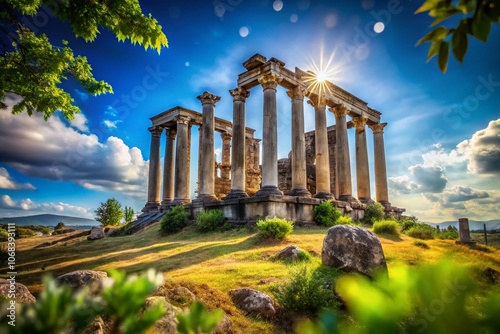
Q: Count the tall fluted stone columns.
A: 11